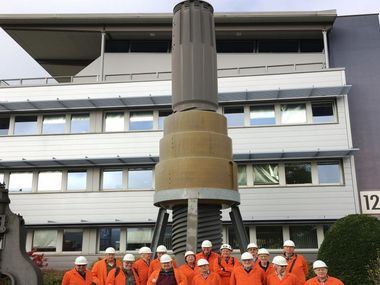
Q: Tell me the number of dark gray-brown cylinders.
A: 1